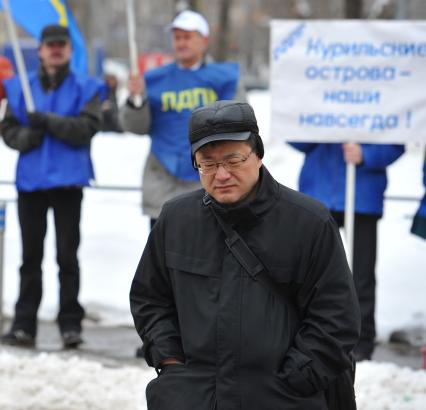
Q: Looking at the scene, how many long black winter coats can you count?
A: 1